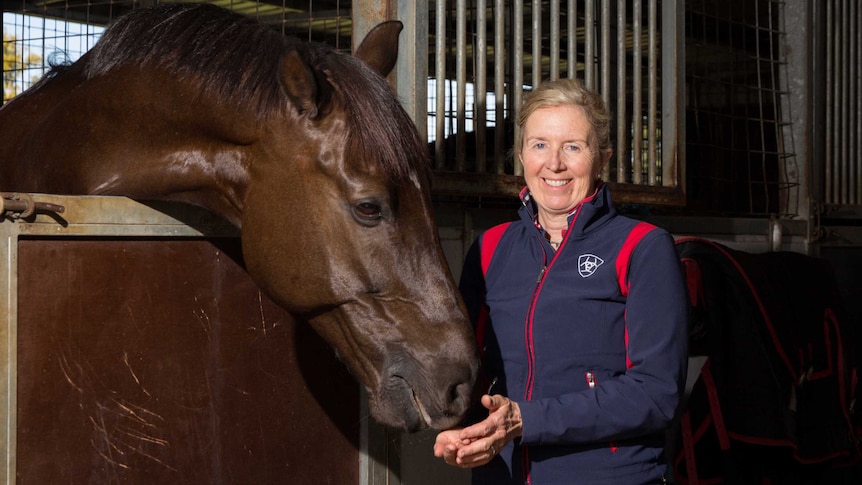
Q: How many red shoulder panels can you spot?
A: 2